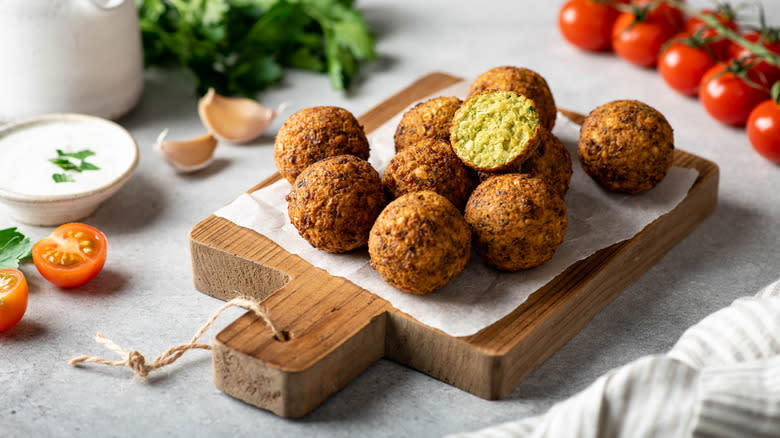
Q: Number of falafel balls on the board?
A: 10